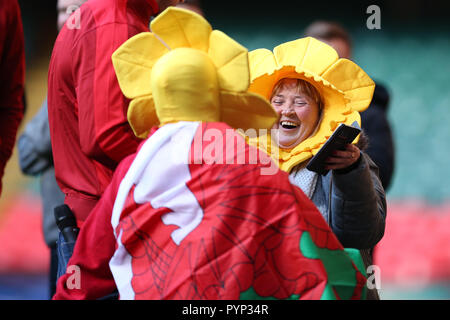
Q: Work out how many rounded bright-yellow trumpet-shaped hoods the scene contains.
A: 2